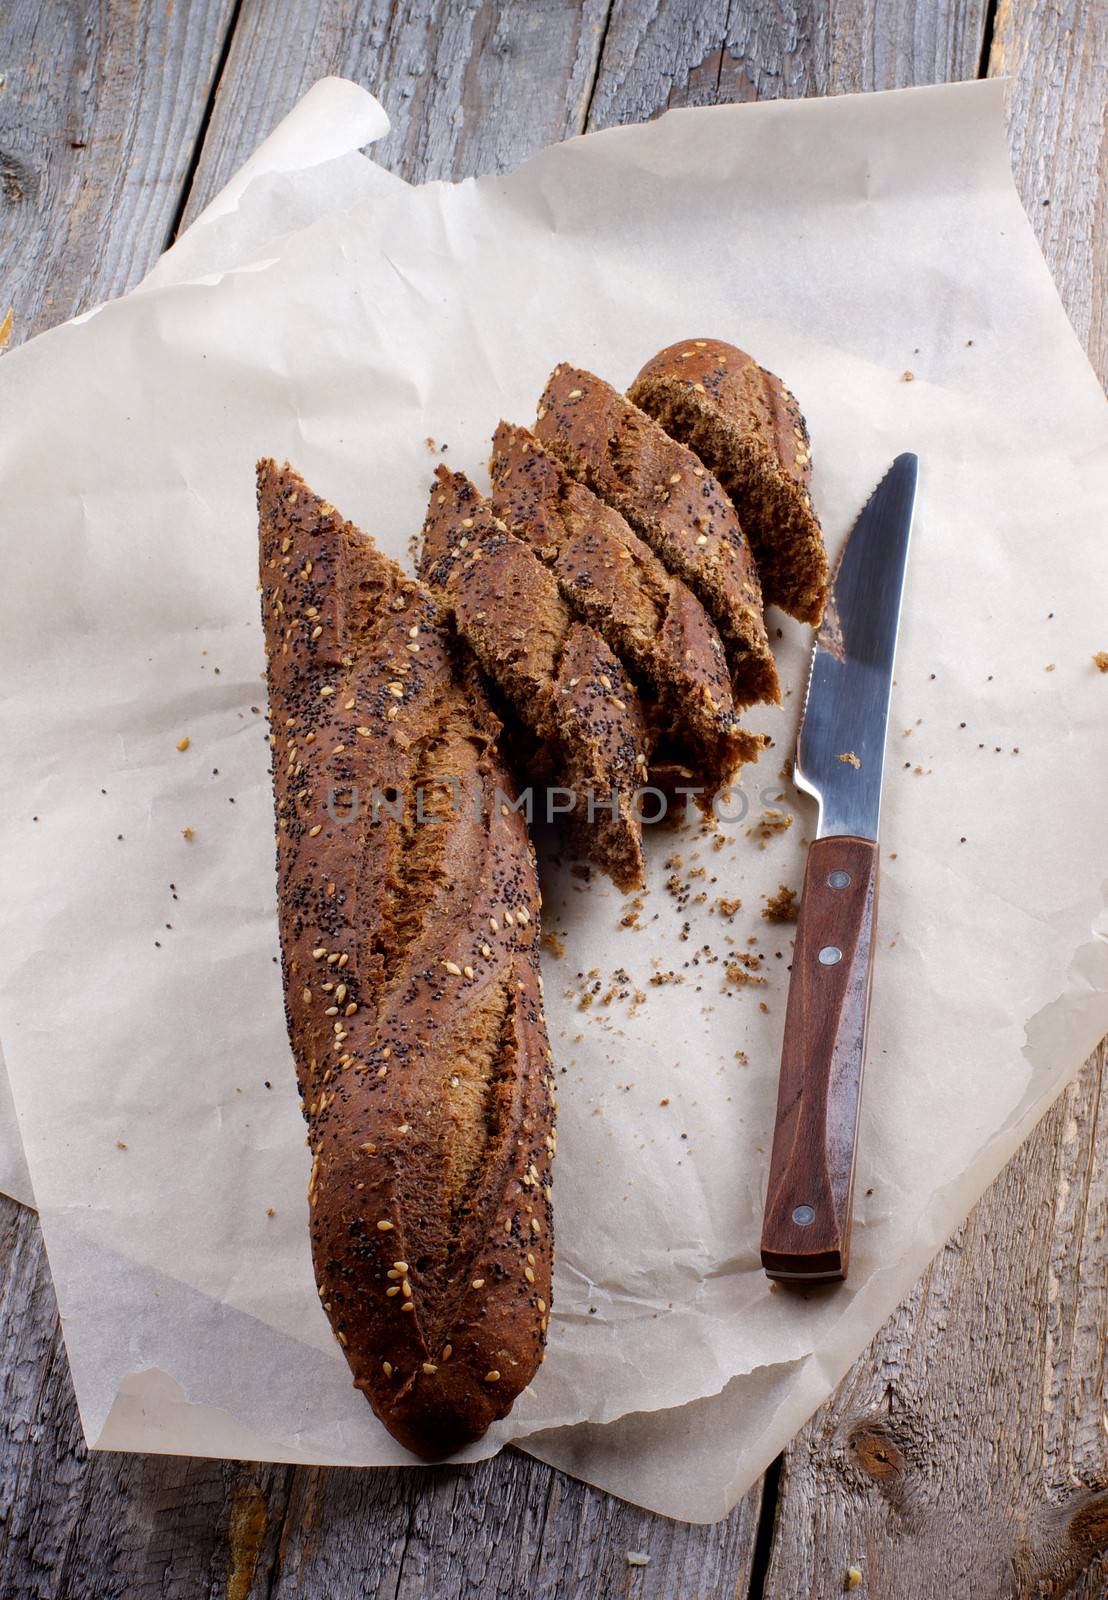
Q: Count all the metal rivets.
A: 3